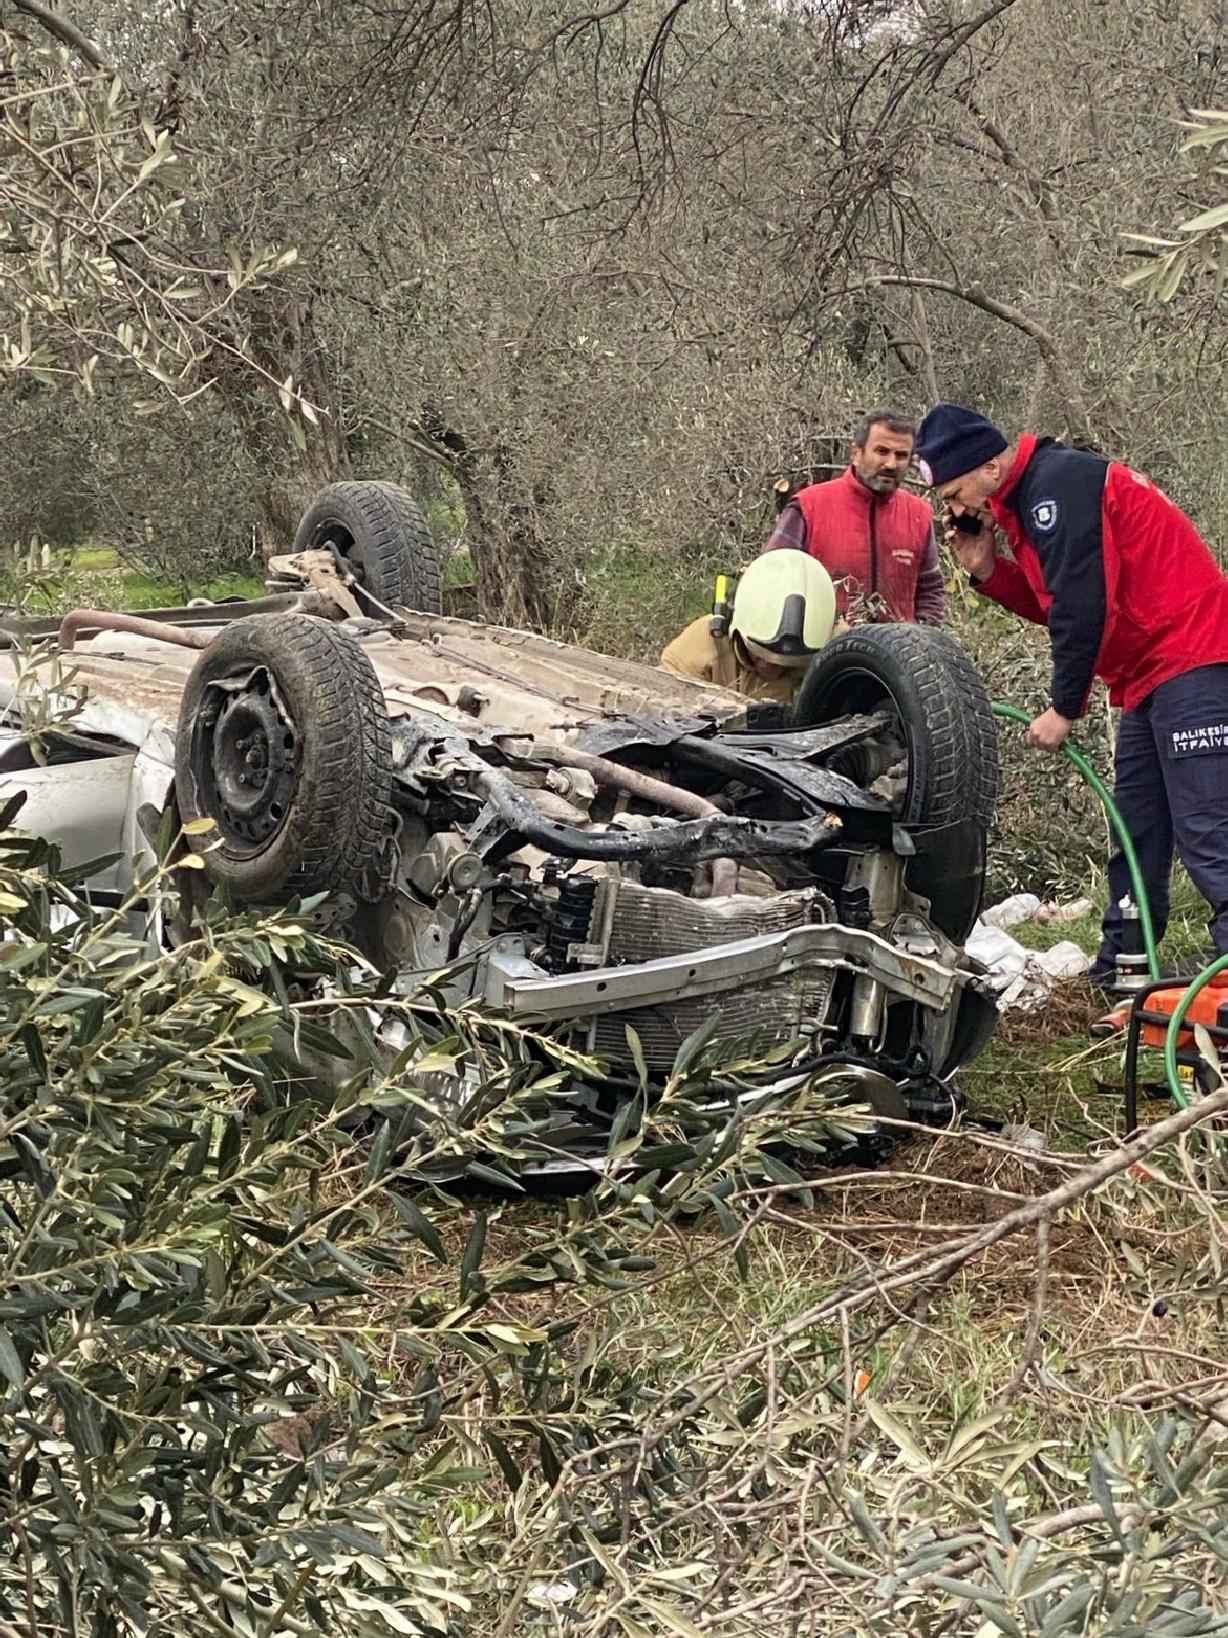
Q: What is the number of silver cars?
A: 1